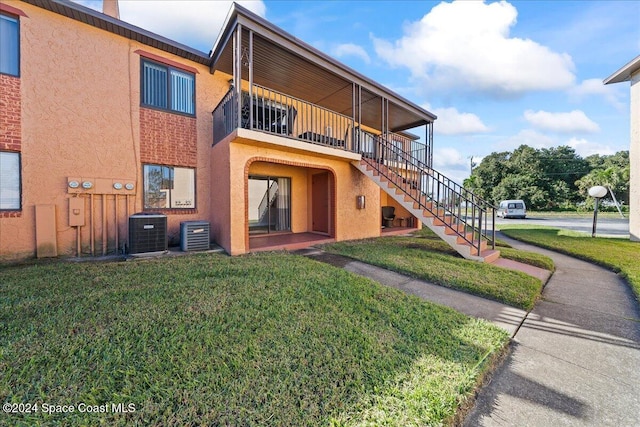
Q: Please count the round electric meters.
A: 4